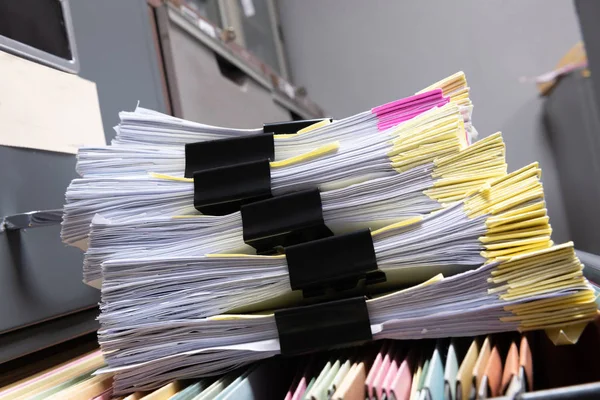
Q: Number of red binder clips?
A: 0